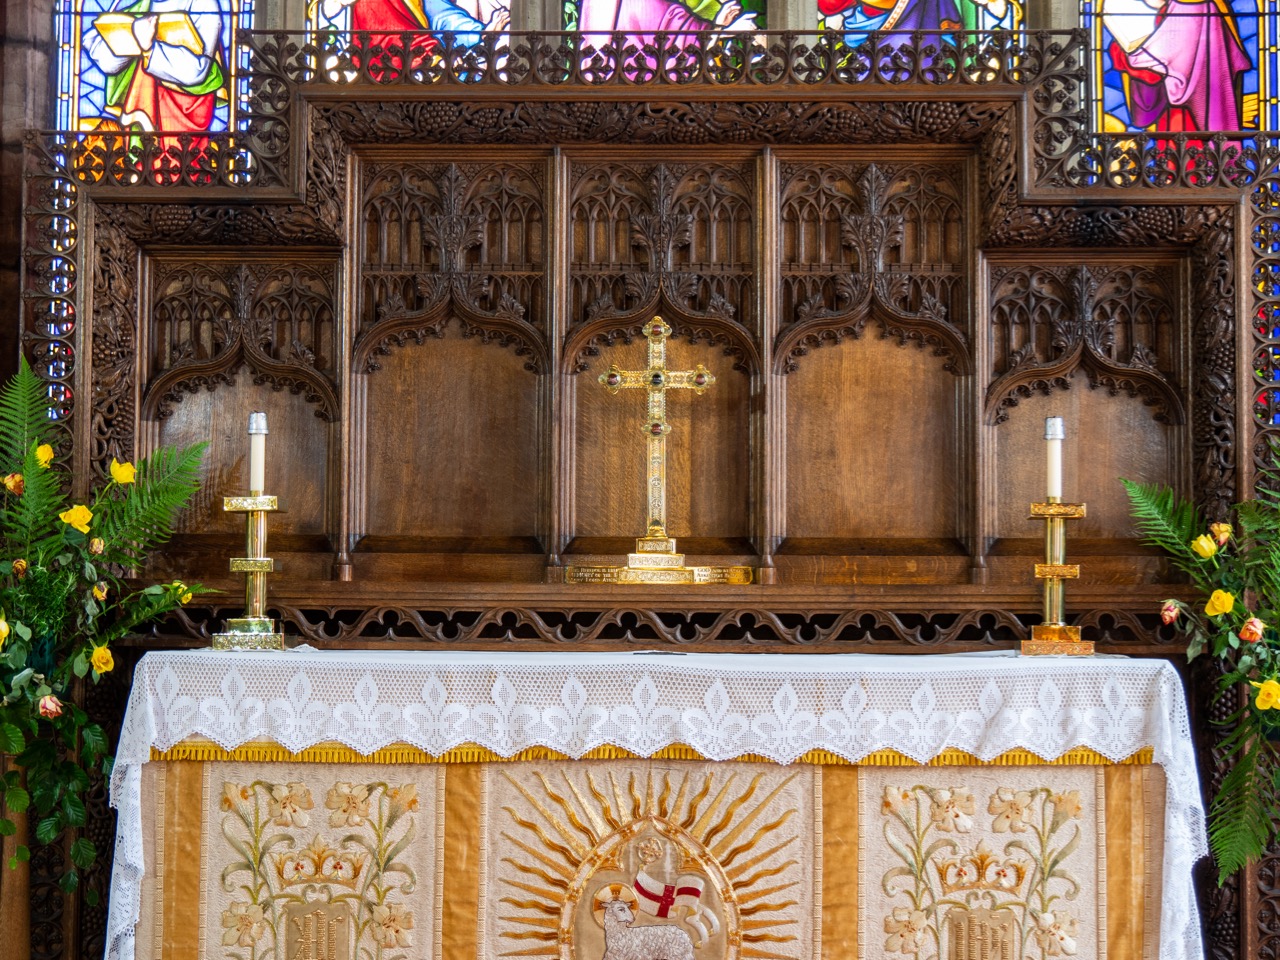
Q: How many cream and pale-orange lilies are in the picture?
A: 12